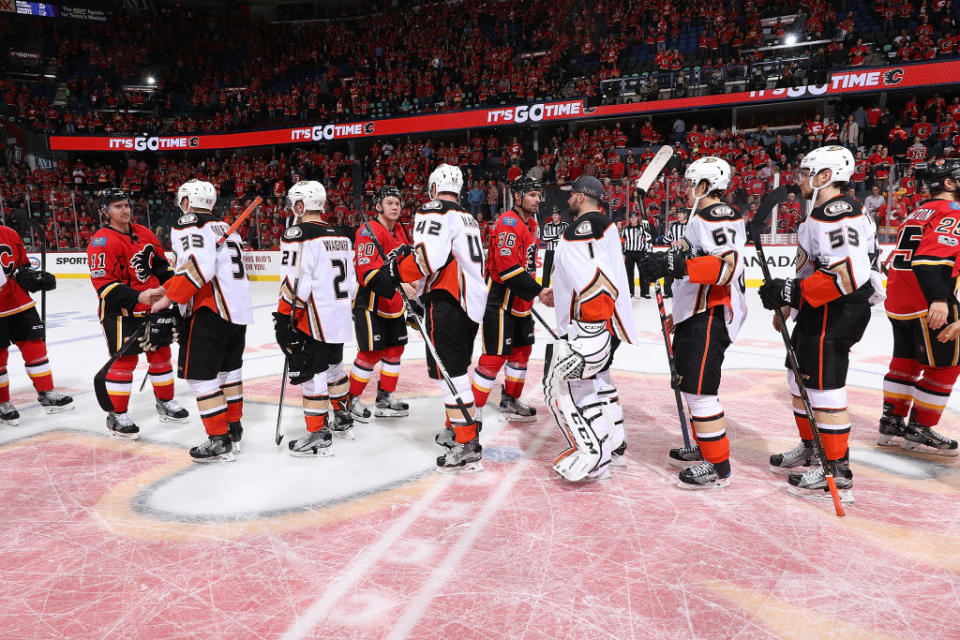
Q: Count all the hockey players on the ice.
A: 11